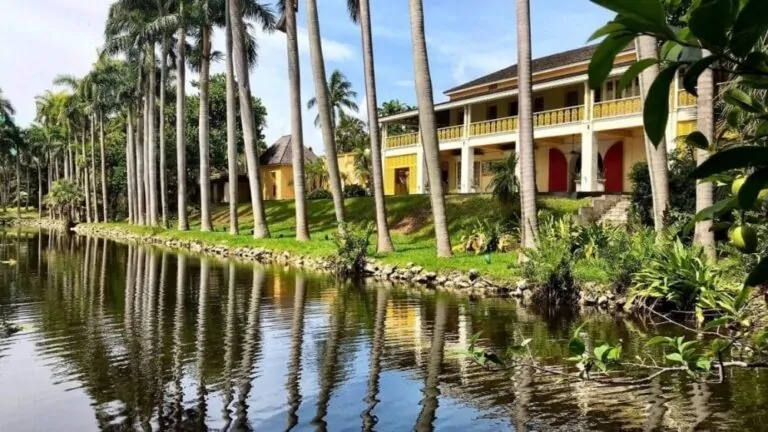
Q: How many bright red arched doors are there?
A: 2